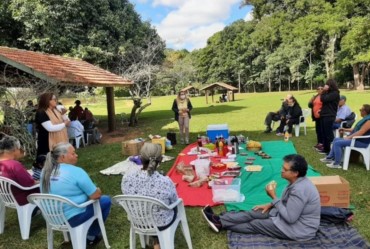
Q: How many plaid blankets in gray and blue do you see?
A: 1